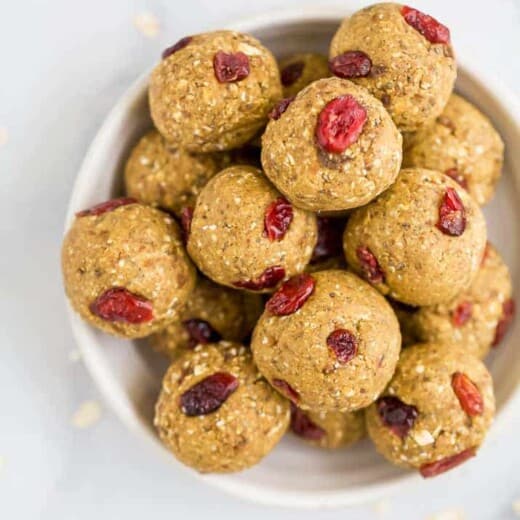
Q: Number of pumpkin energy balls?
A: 15